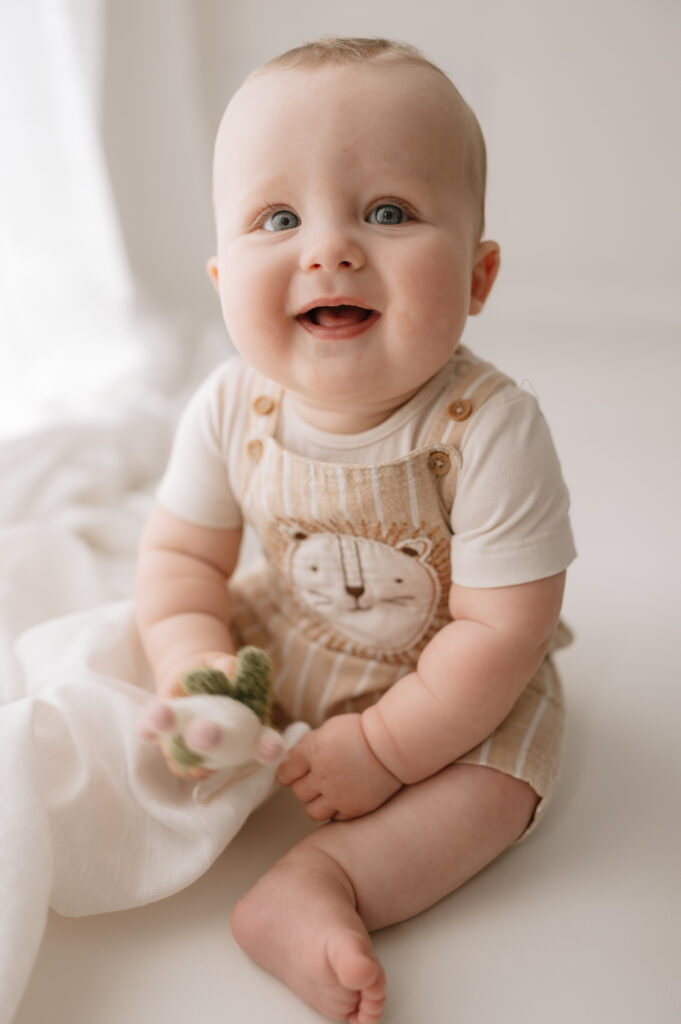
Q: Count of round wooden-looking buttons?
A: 4